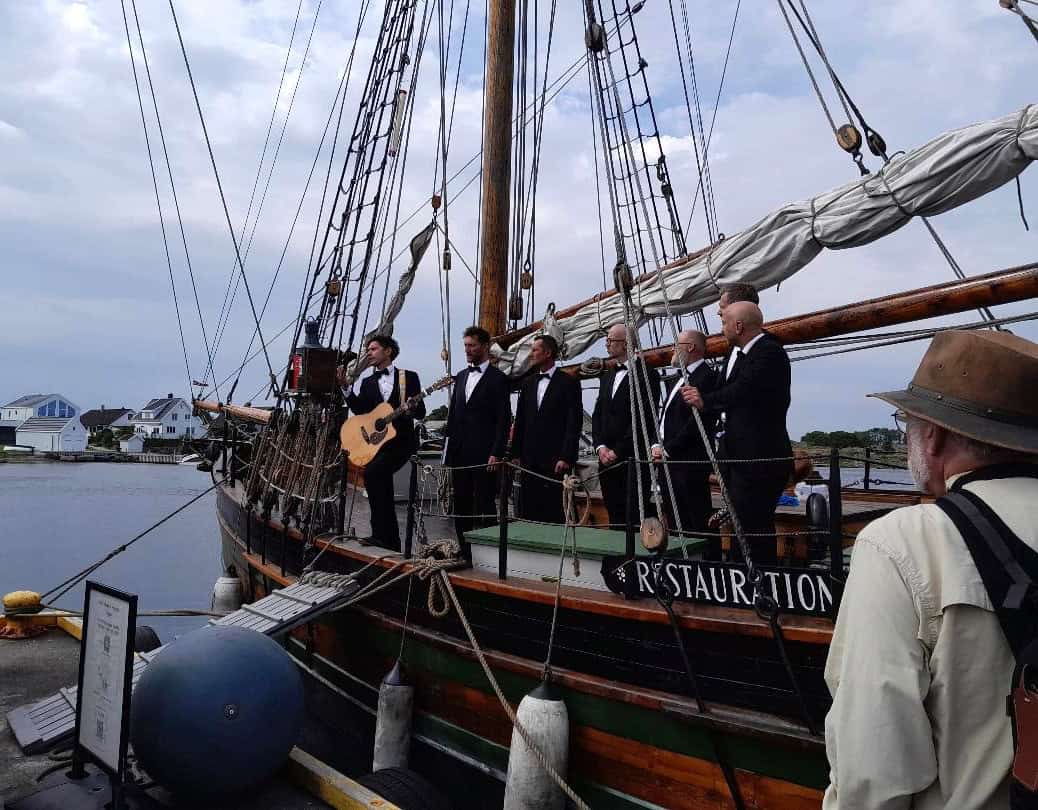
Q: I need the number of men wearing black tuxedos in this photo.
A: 7